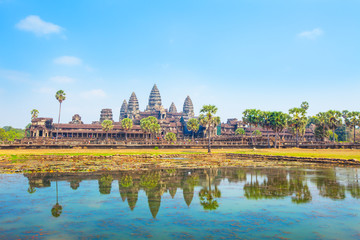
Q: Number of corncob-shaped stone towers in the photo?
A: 5